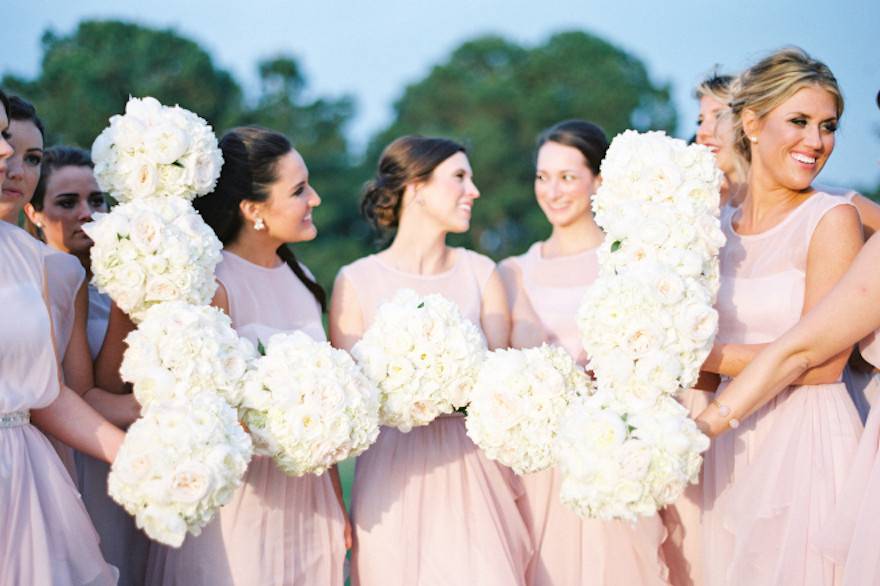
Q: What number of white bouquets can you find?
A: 11